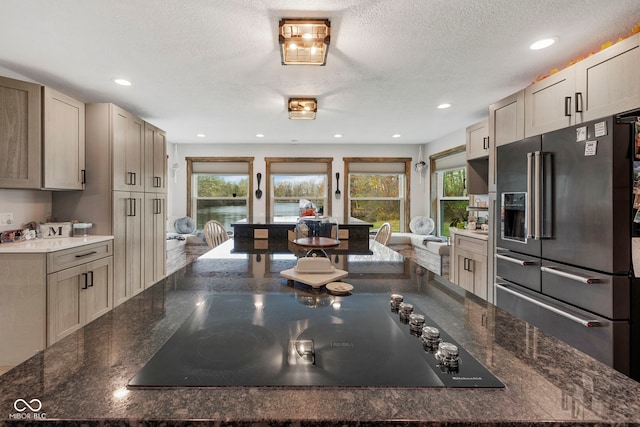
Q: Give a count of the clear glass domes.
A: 1